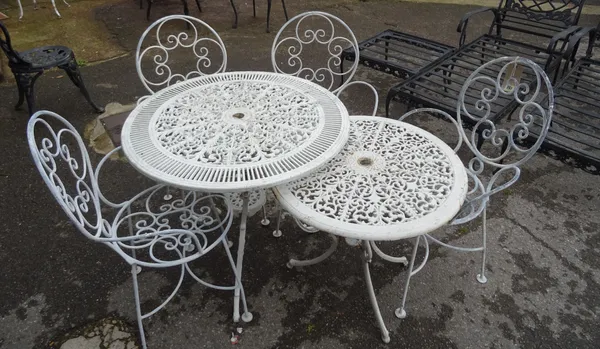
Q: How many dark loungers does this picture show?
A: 2